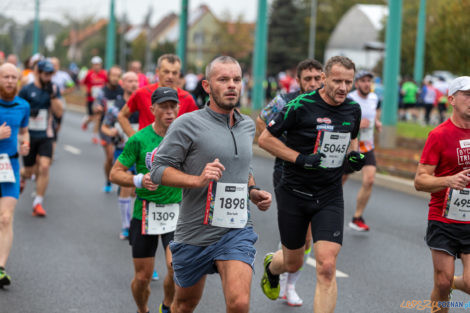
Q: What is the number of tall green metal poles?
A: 6